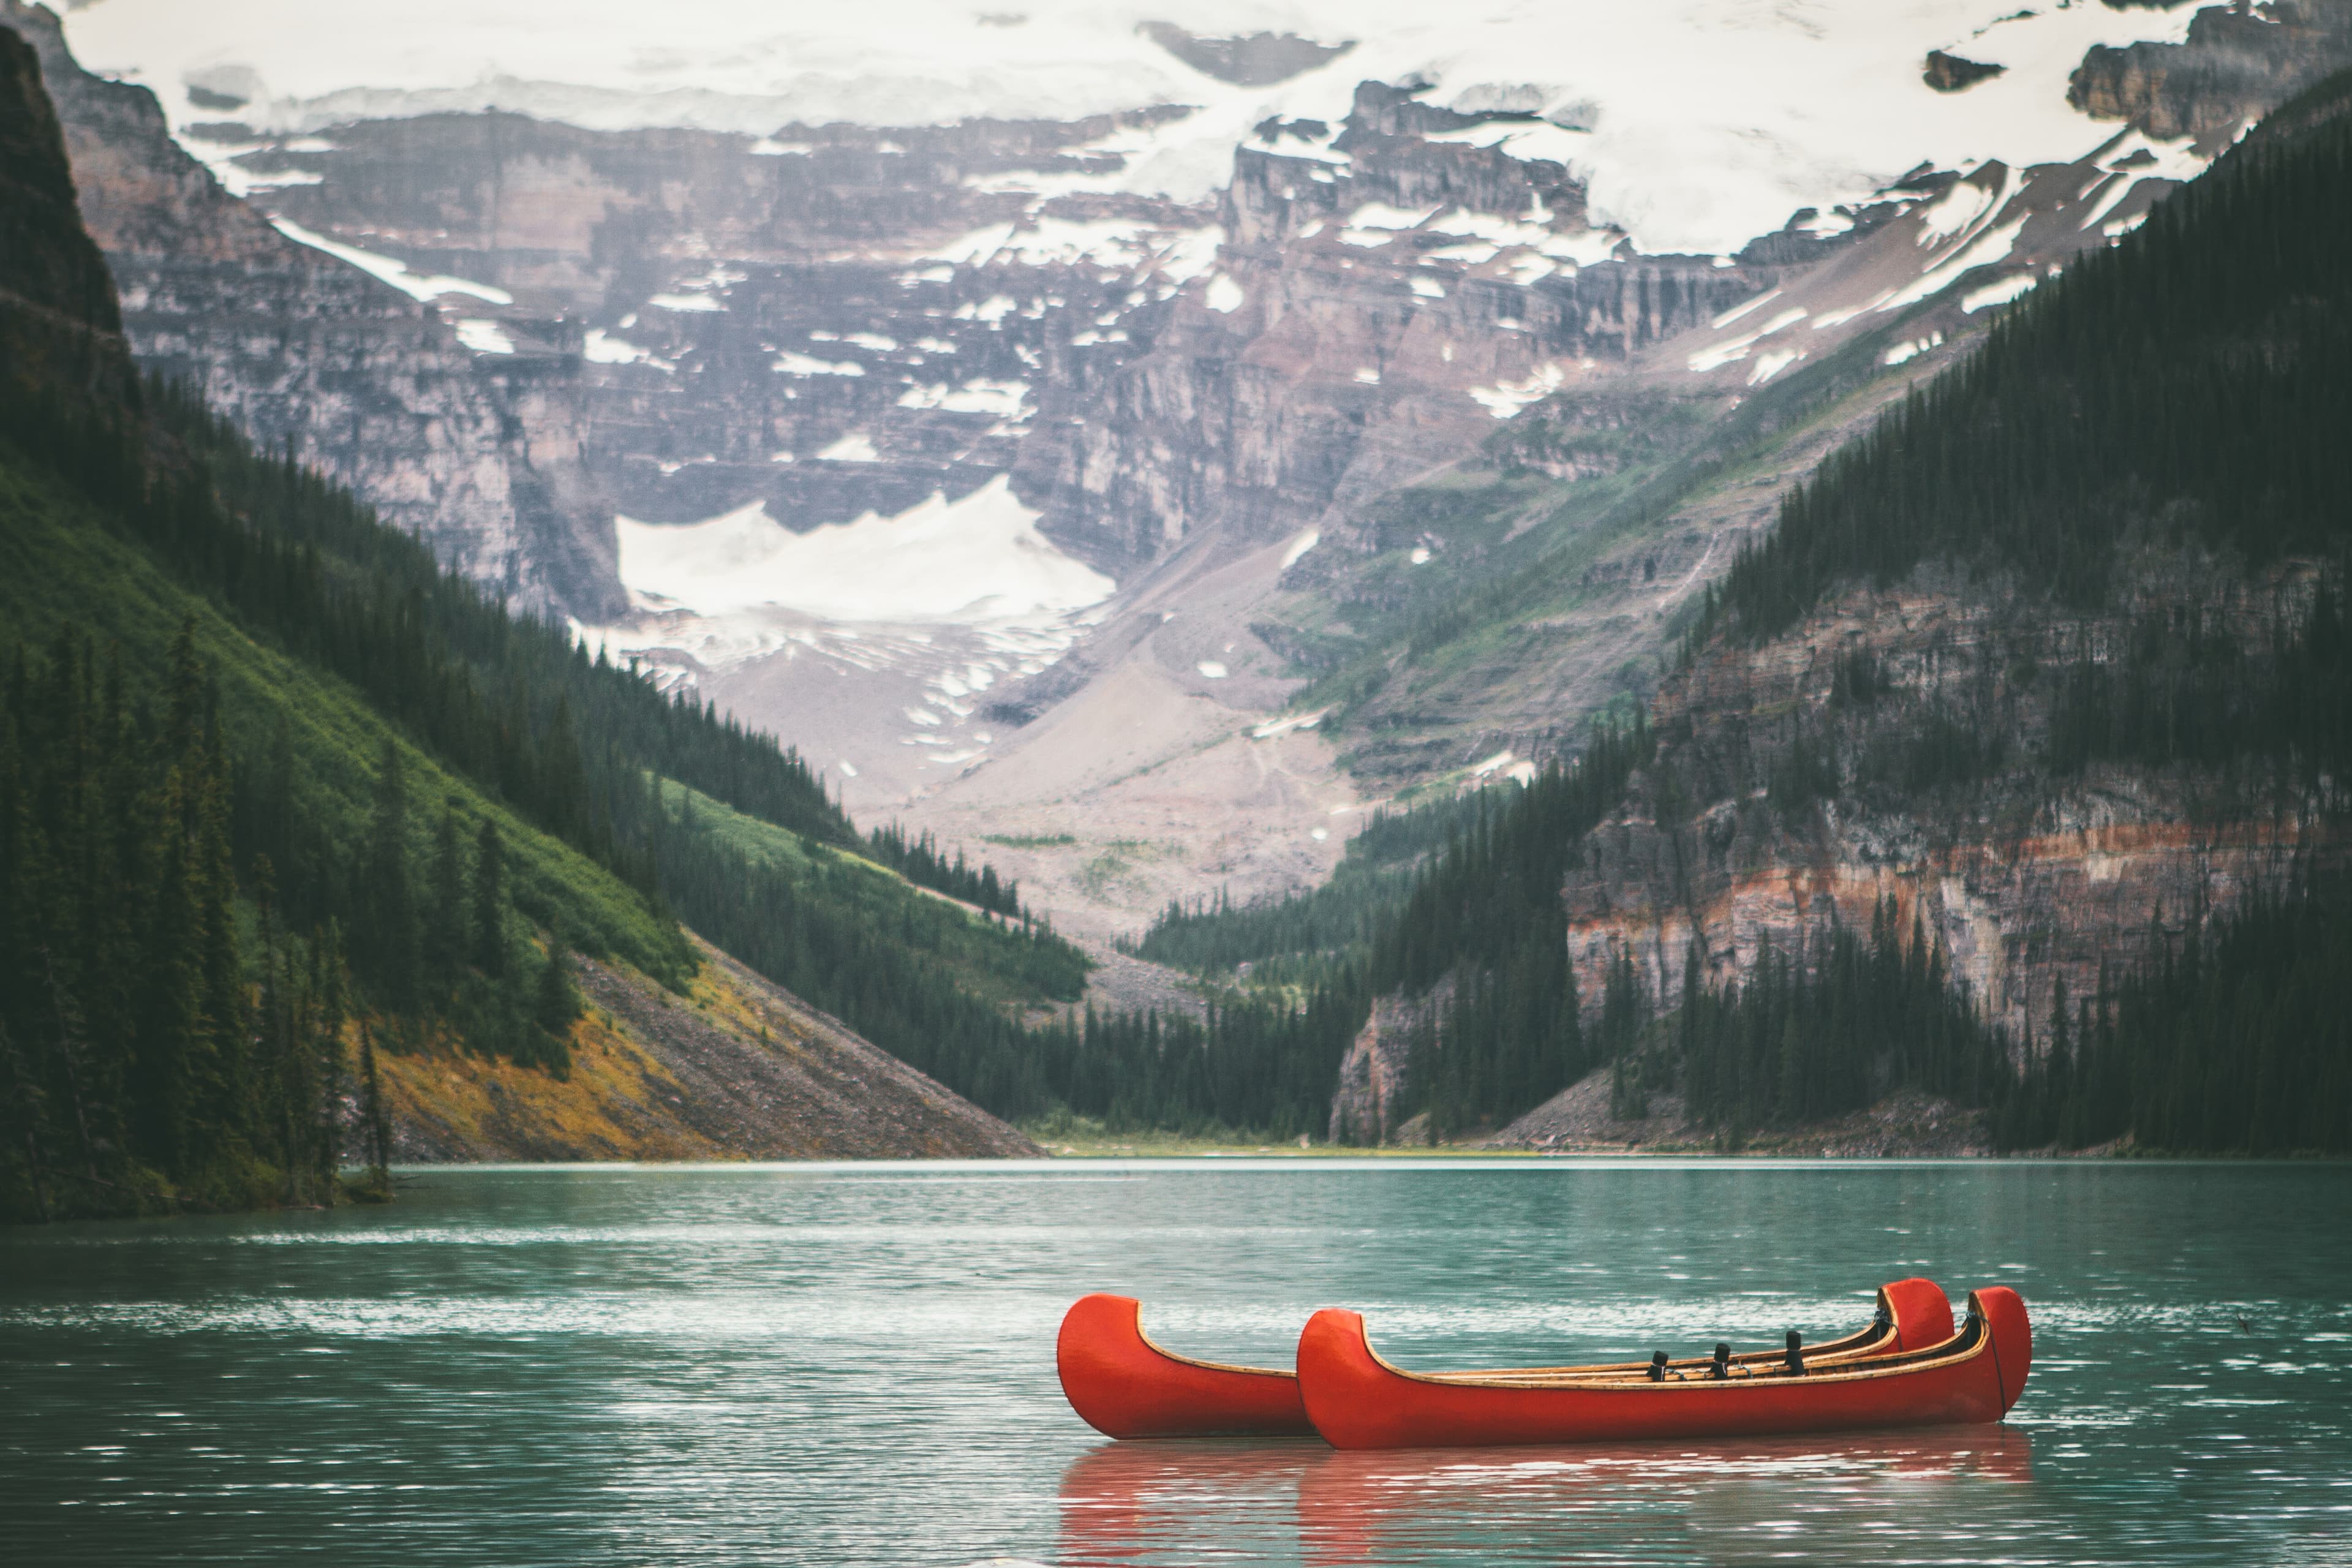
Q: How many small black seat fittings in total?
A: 3